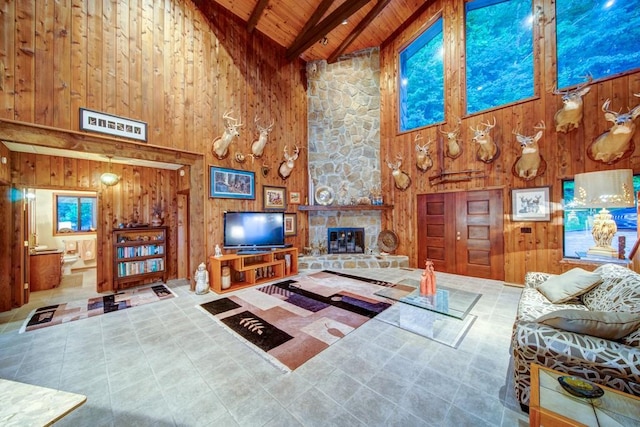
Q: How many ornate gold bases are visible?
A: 1